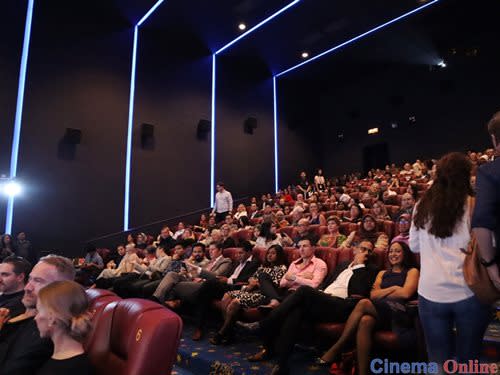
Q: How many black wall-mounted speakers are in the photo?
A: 4